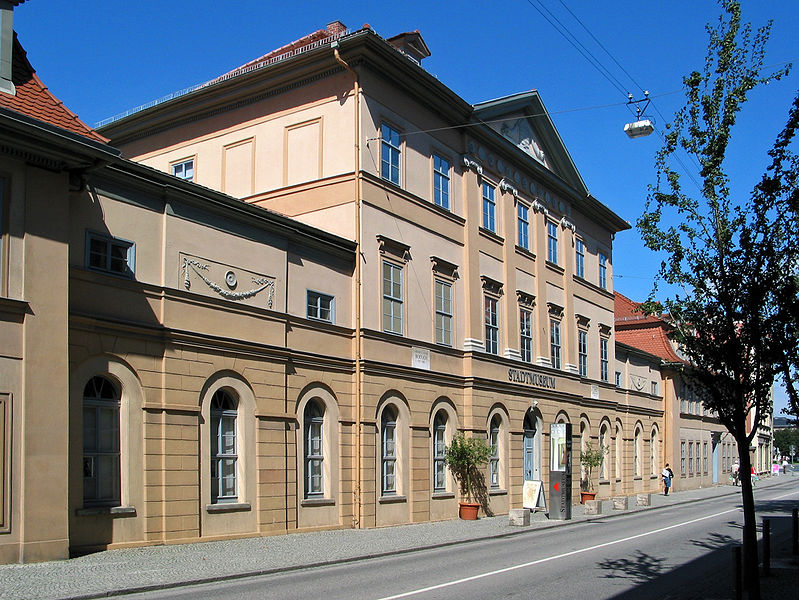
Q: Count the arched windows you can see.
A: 12